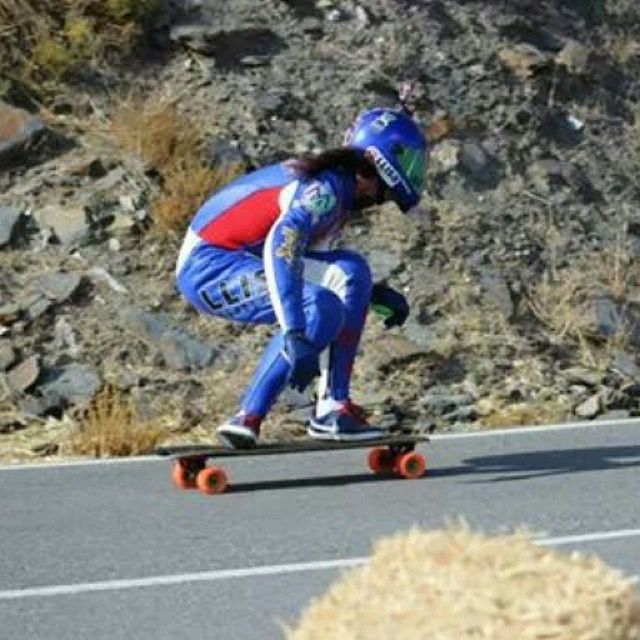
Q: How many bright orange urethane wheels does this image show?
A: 4